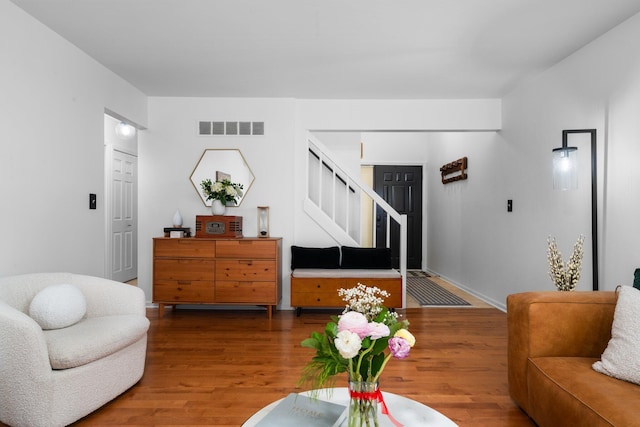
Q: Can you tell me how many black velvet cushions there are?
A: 2